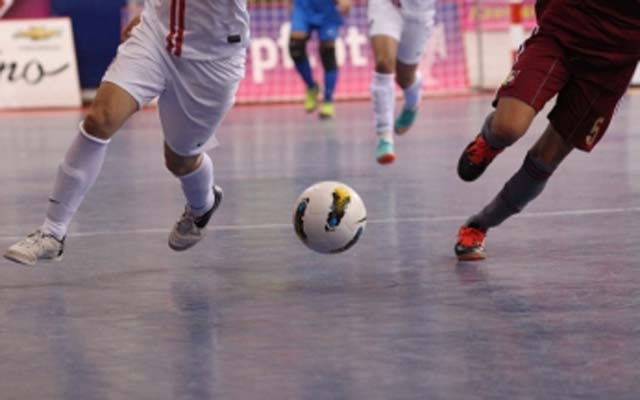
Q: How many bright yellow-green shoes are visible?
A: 2